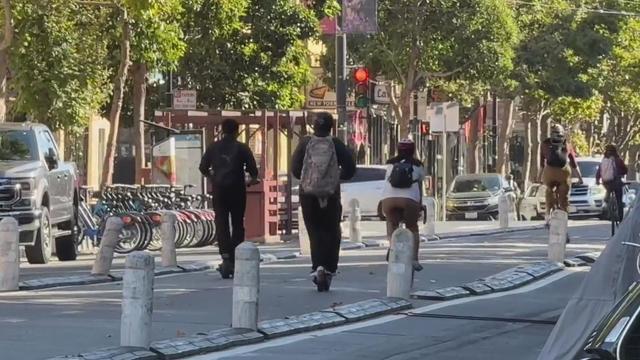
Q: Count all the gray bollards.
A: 11